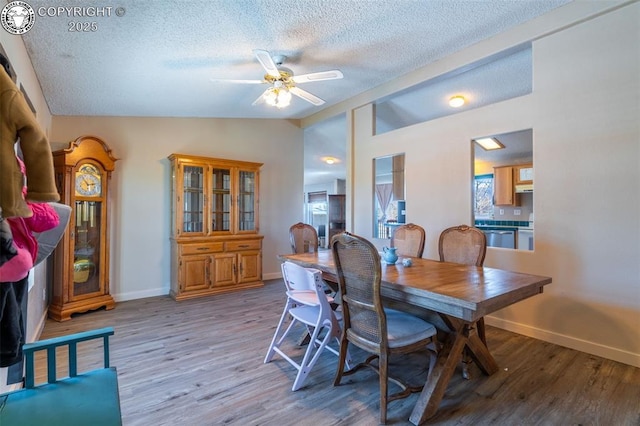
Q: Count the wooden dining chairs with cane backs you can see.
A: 4